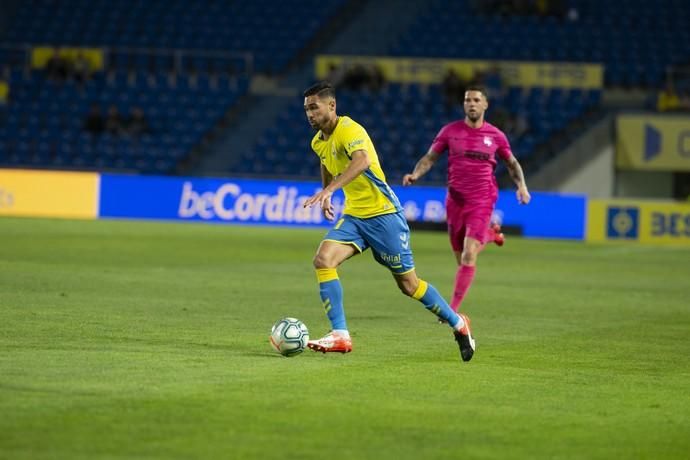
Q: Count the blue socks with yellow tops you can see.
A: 2